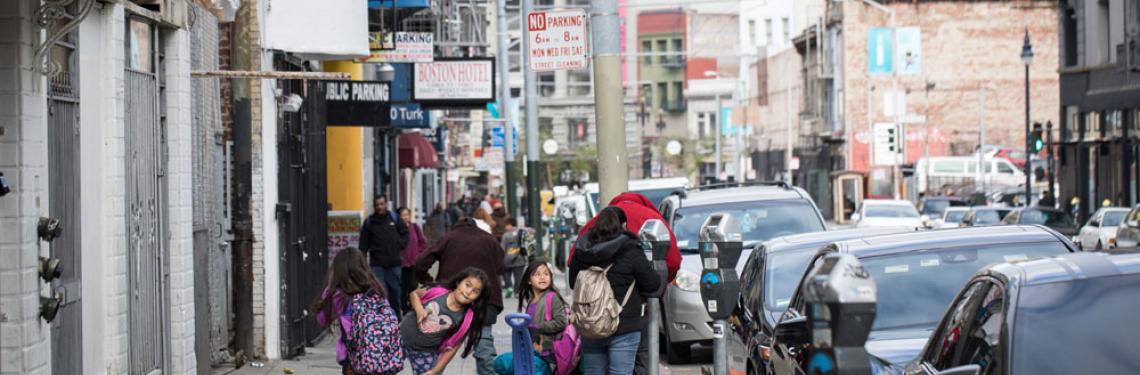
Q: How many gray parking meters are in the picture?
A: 3